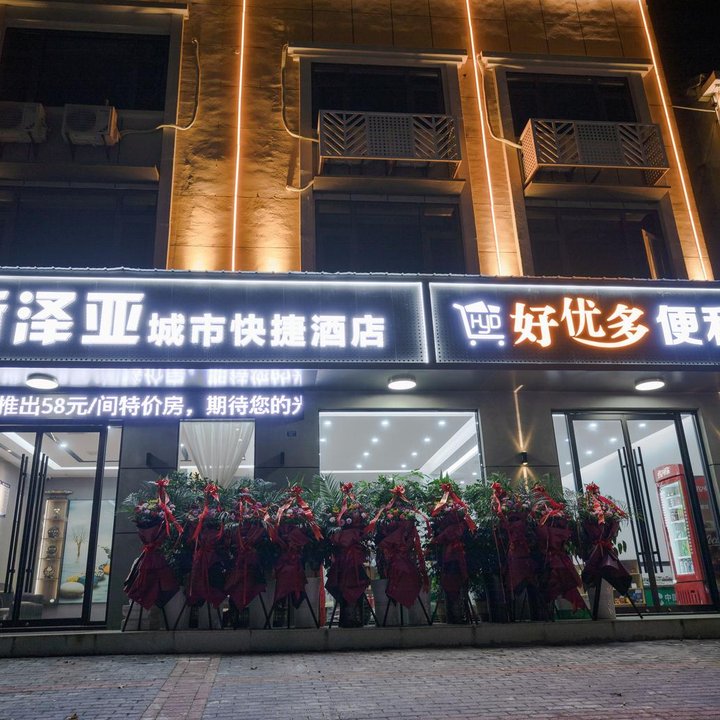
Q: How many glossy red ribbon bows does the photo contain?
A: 10